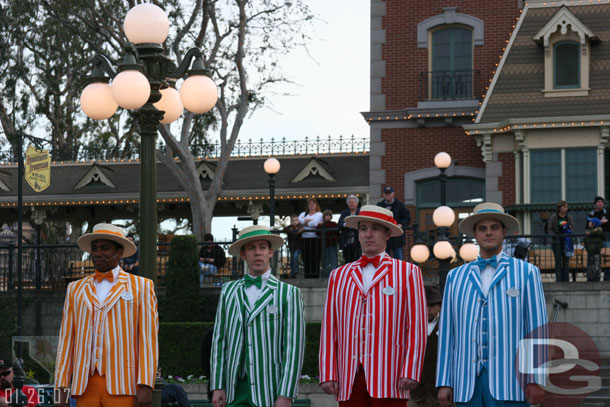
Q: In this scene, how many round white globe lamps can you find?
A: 11